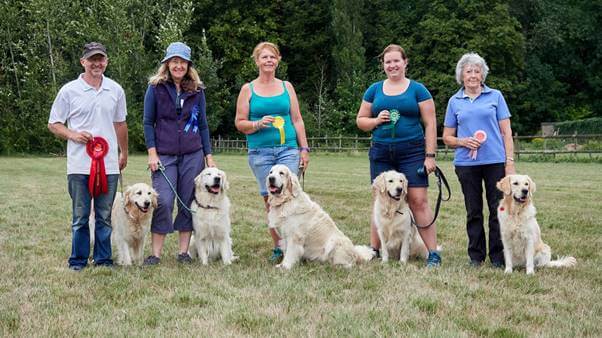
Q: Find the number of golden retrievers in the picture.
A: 5